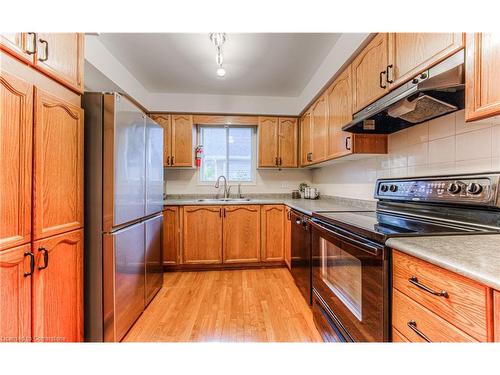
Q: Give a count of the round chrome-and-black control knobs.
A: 4